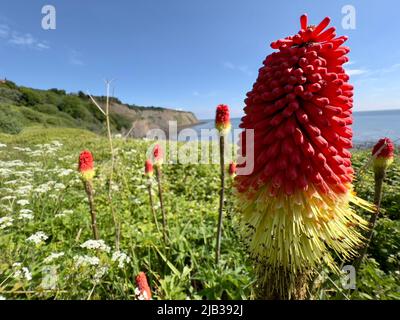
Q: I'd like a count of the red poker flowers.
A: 8